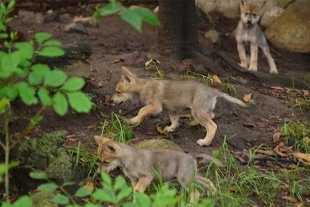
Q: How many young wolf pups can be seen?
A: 3